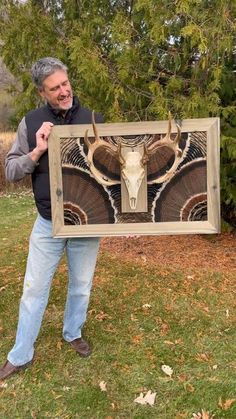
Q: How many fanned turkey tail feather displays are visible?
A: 3